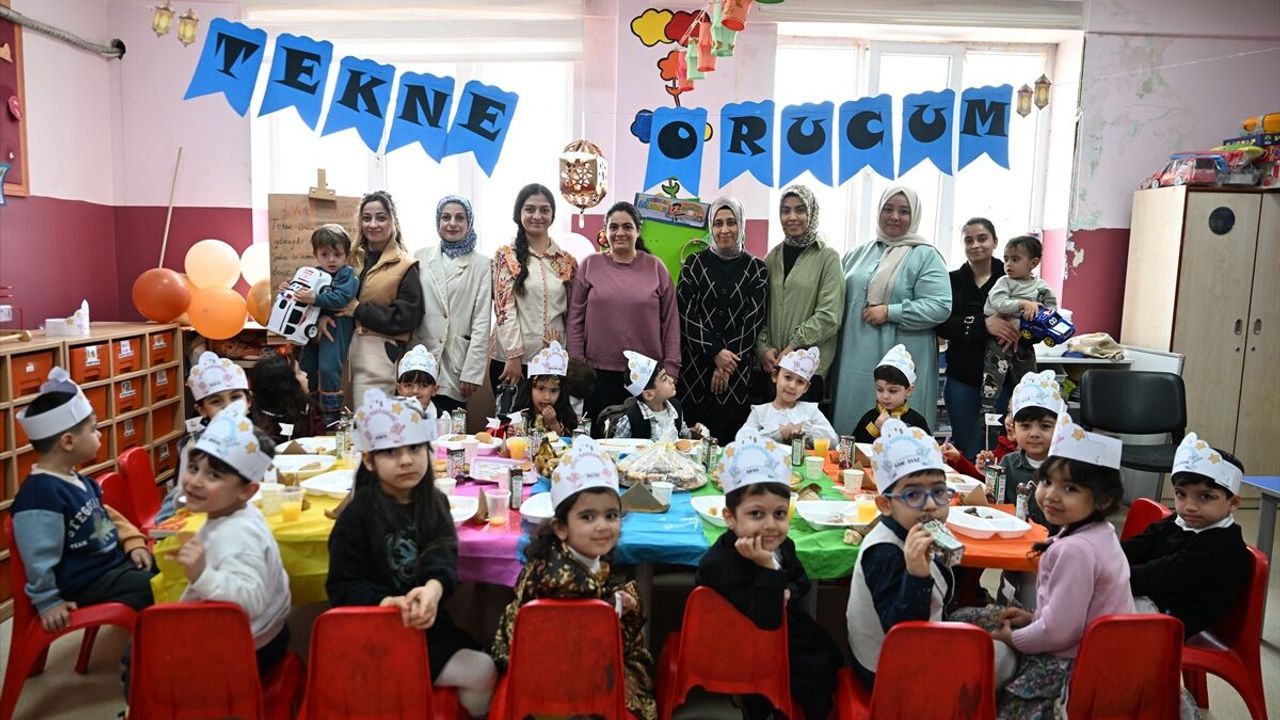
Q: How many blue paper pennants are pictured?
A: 11